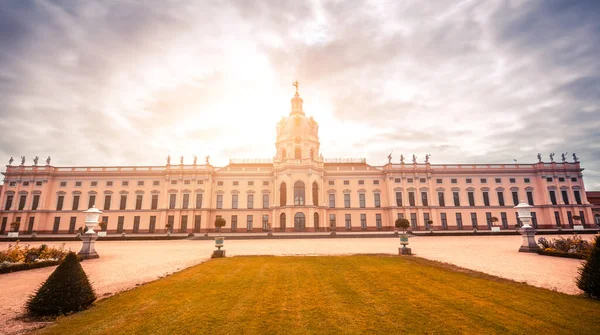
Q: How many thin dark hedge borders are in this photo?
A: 2